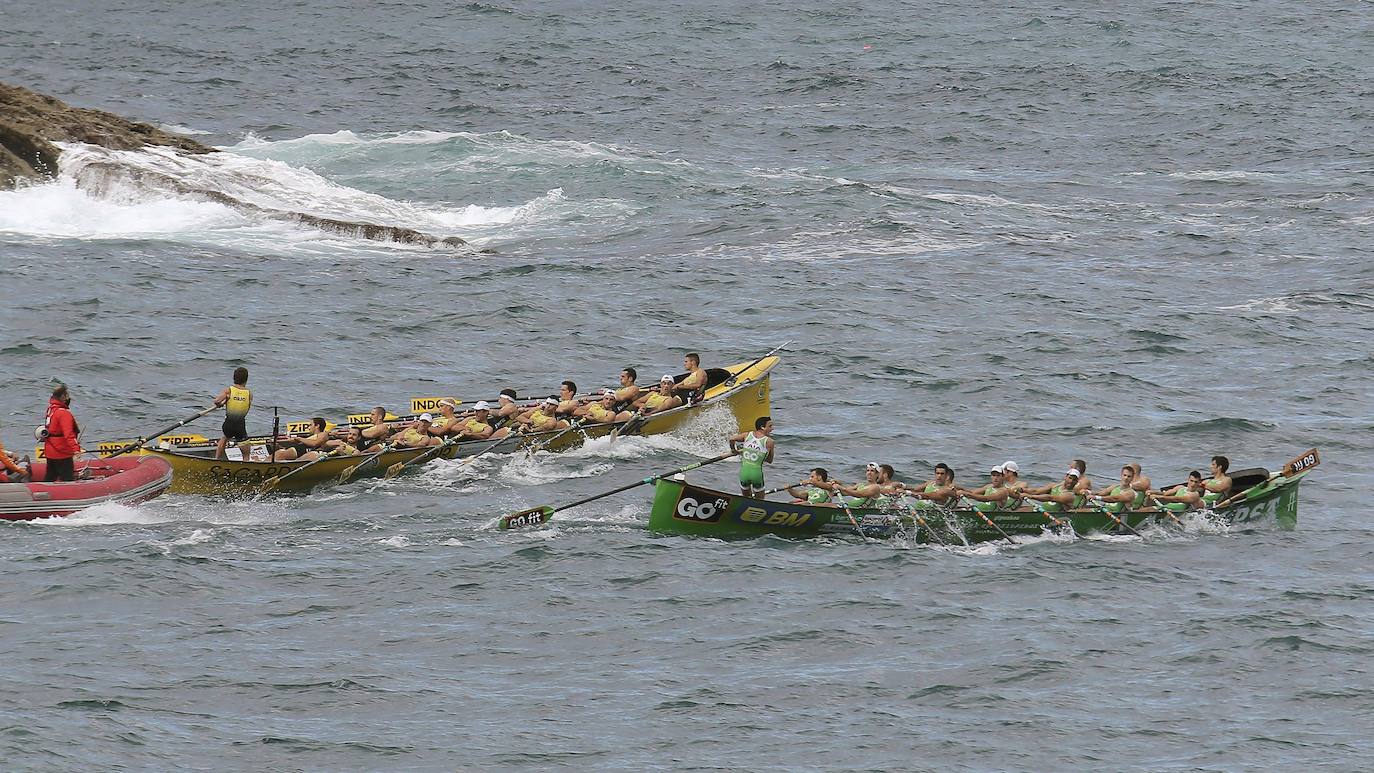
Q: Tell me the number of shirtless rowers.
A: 0